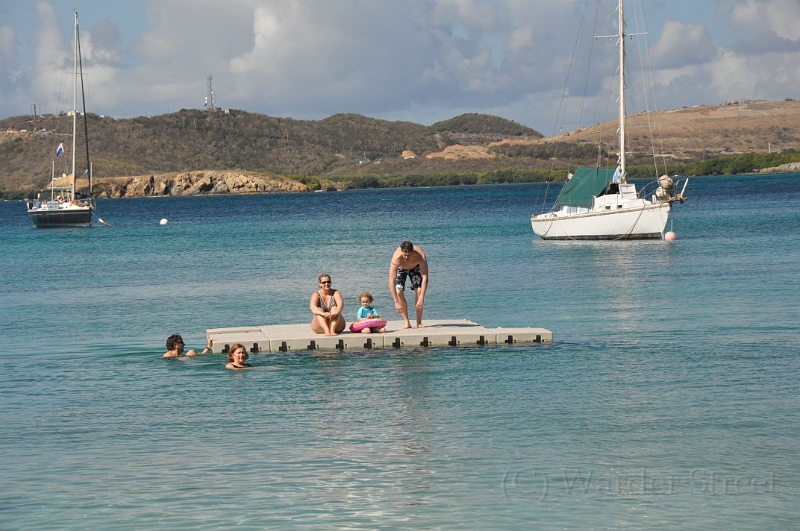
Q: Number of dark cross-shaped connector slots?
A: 12